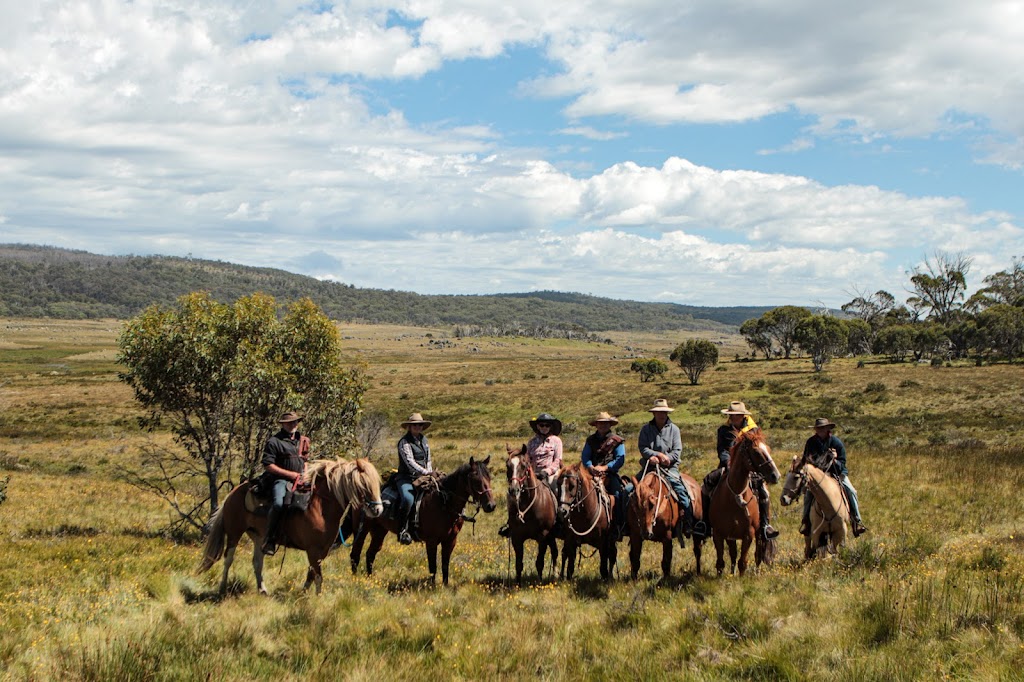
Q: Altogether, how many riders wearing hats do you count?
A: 7